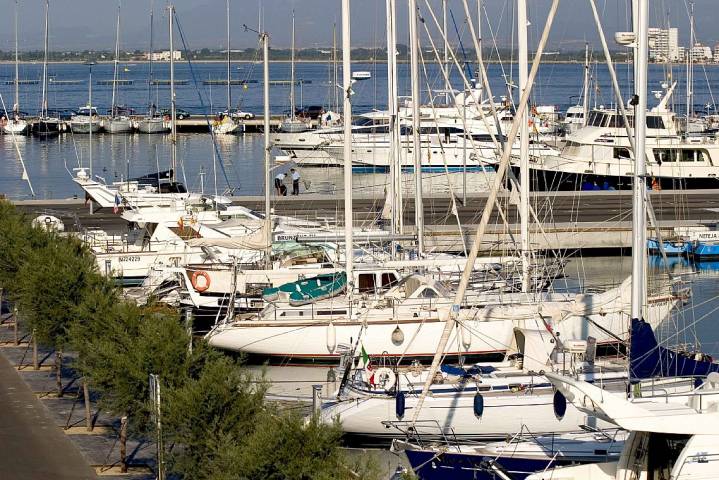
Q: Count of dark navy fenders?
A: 3